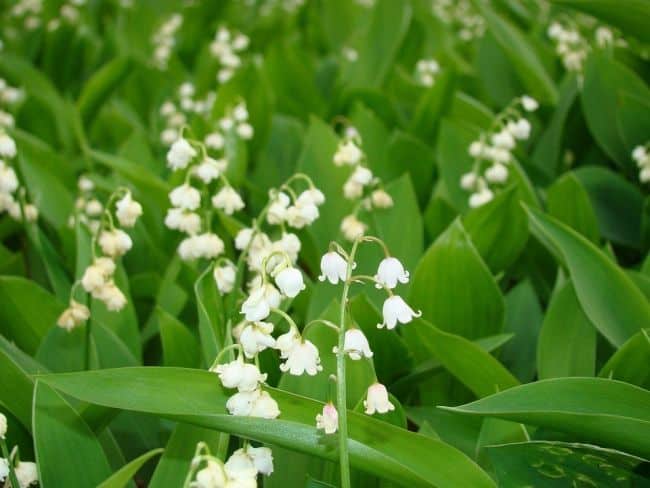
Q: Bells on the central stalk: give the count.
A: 7